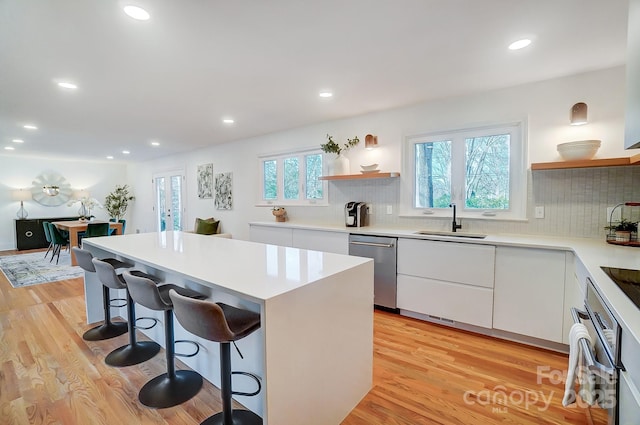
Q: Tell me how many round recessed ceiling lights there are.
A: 11